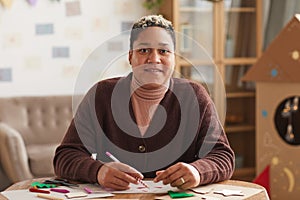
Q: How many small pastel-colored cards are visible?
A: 14